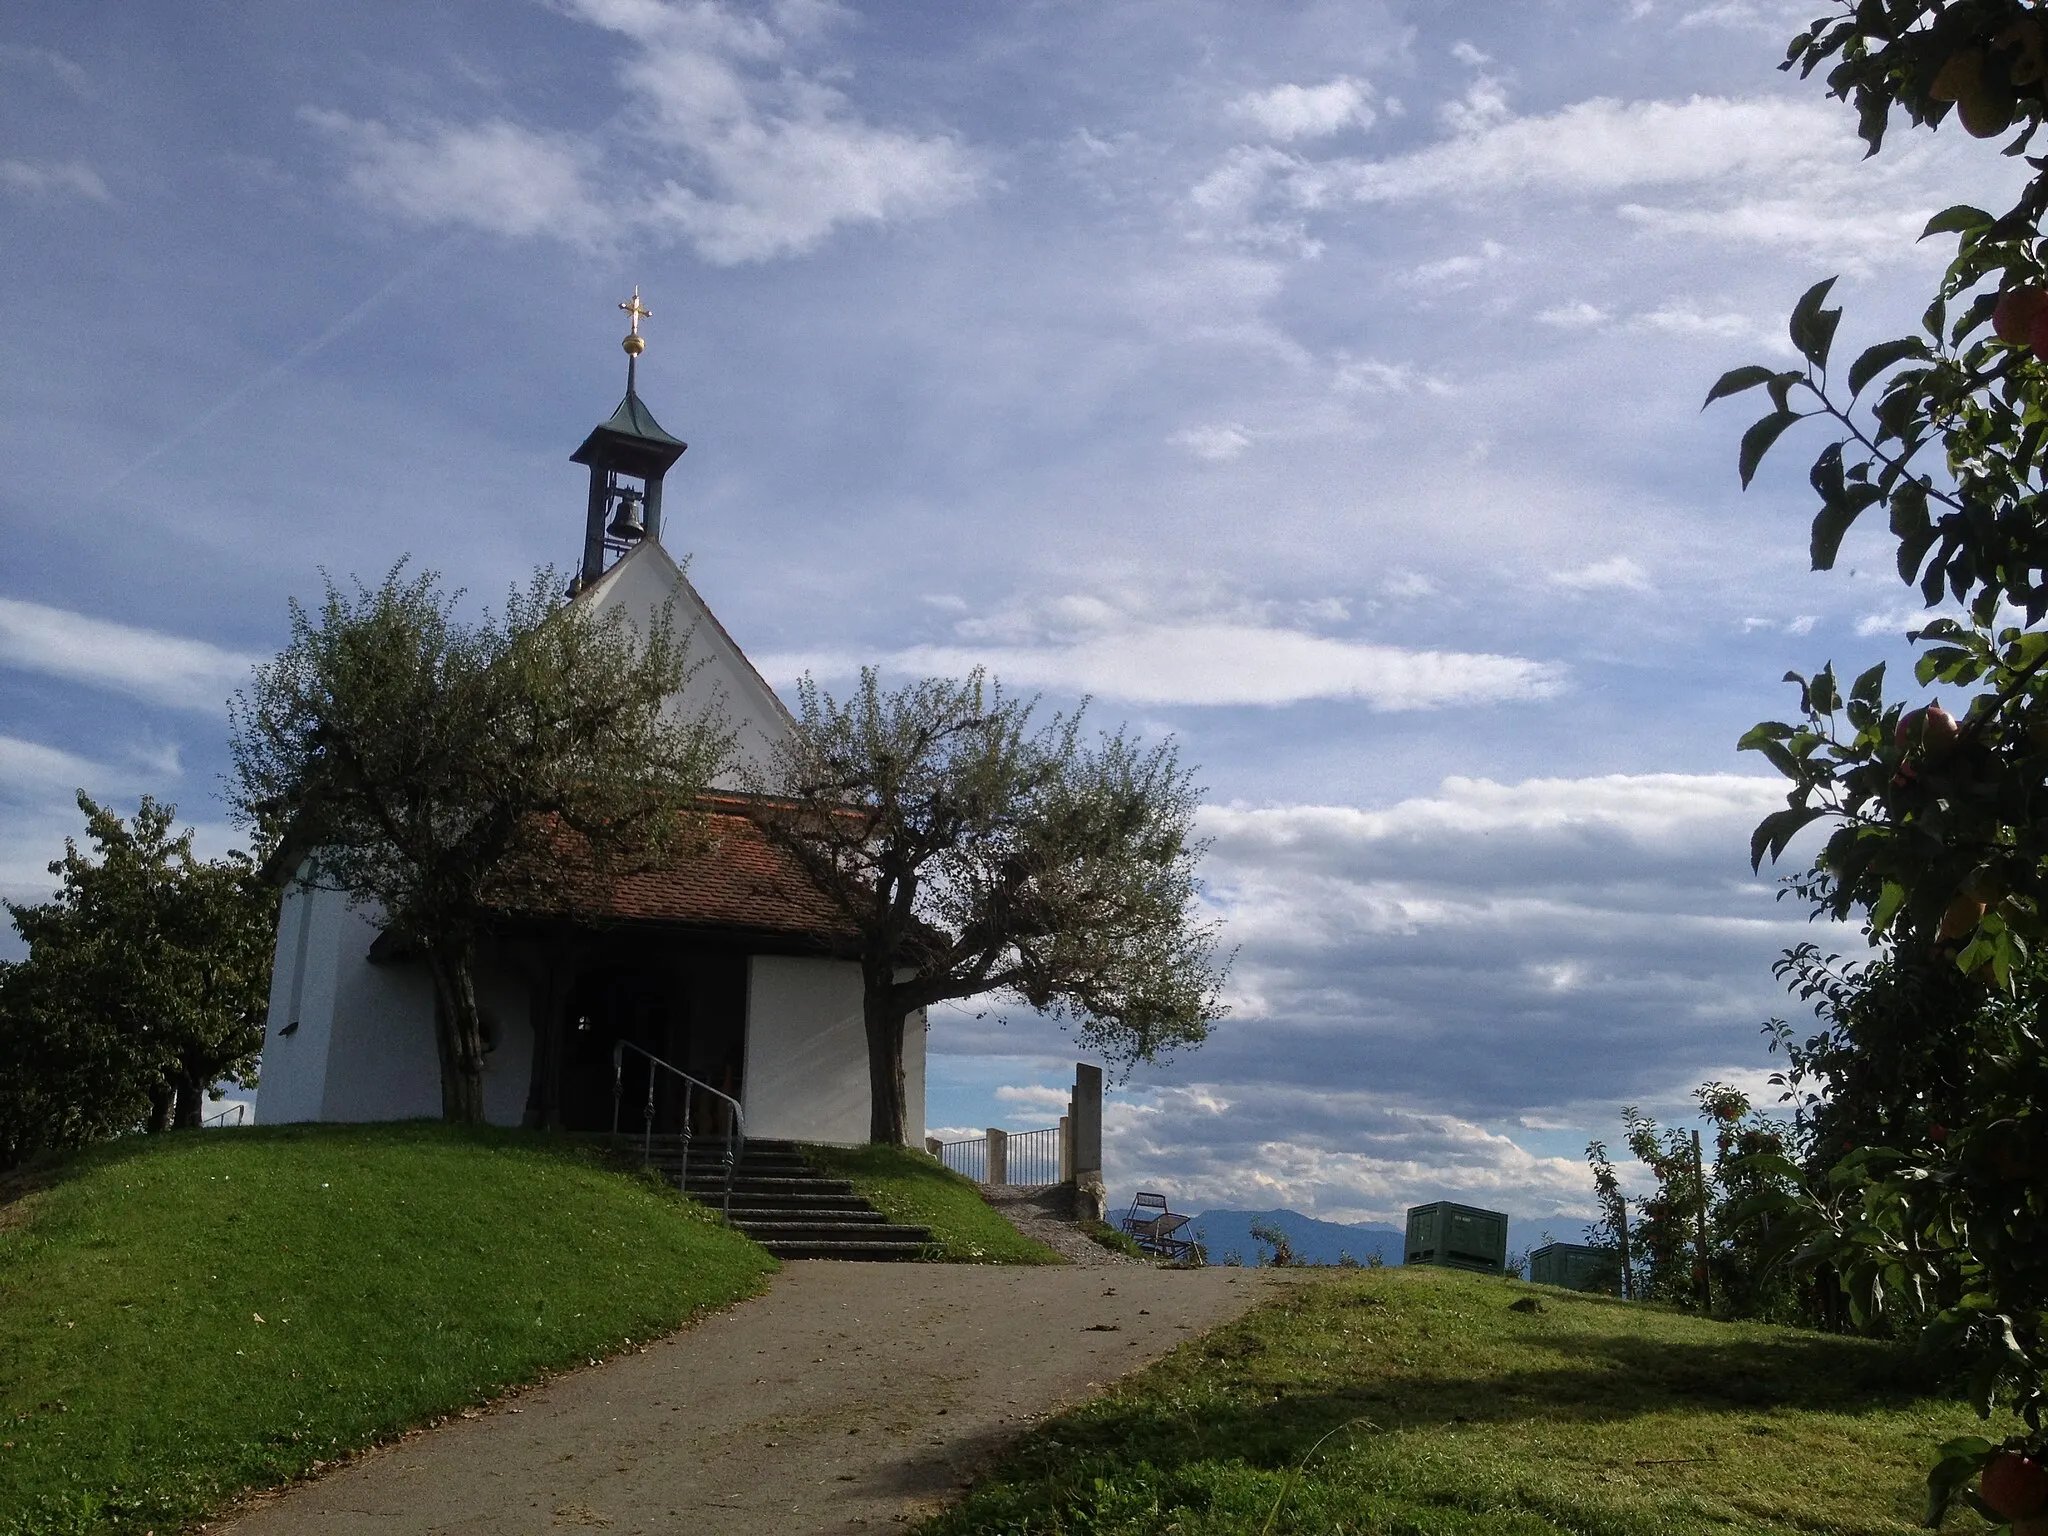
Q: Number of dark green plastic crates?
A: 2